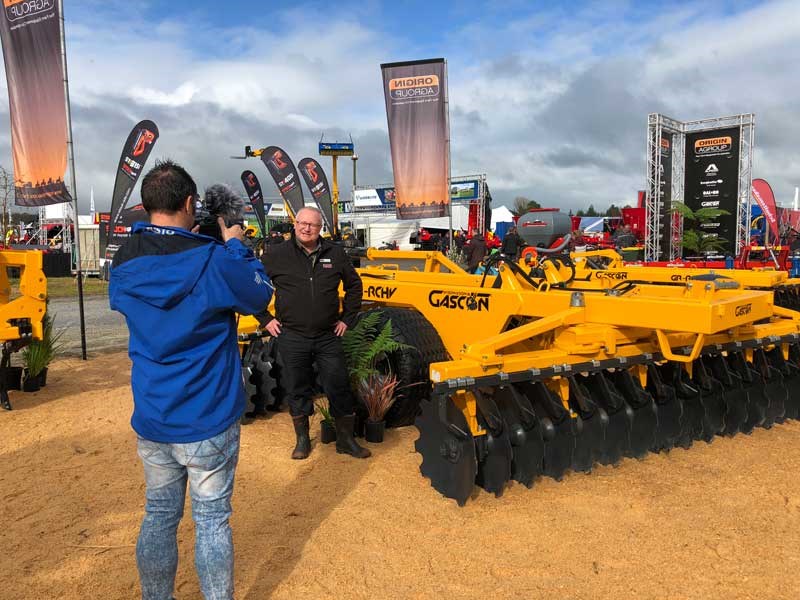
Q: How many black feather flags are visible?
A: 4